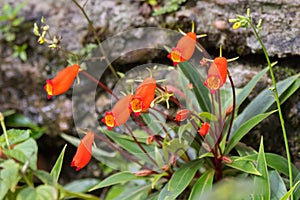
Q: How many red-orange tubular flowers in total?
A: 6